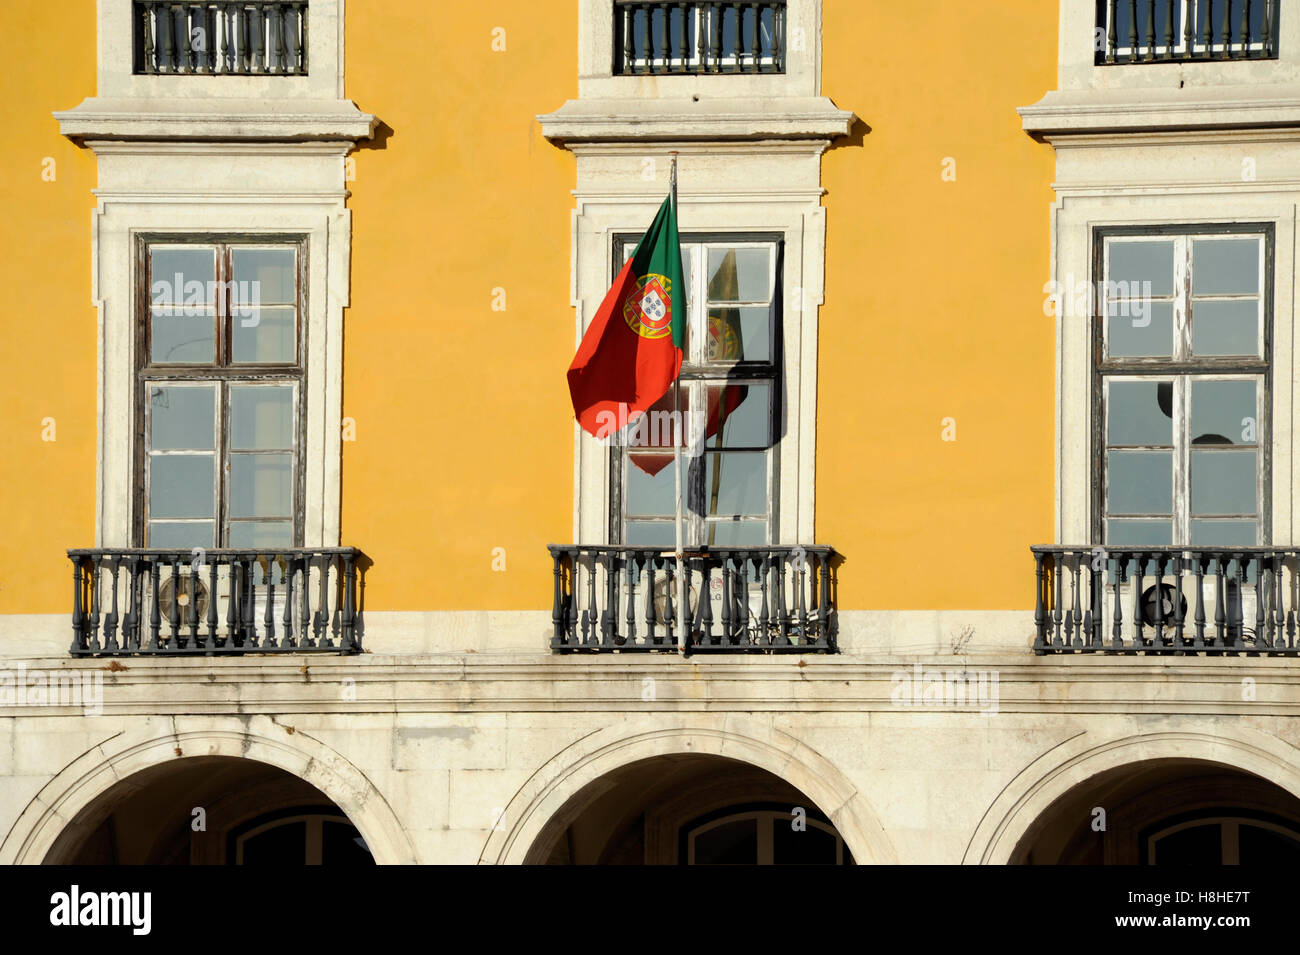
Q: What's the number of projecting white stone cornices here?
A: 3